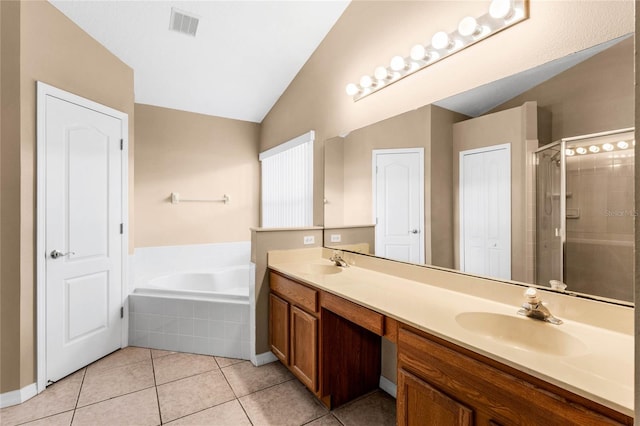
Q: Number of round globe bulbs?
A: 8